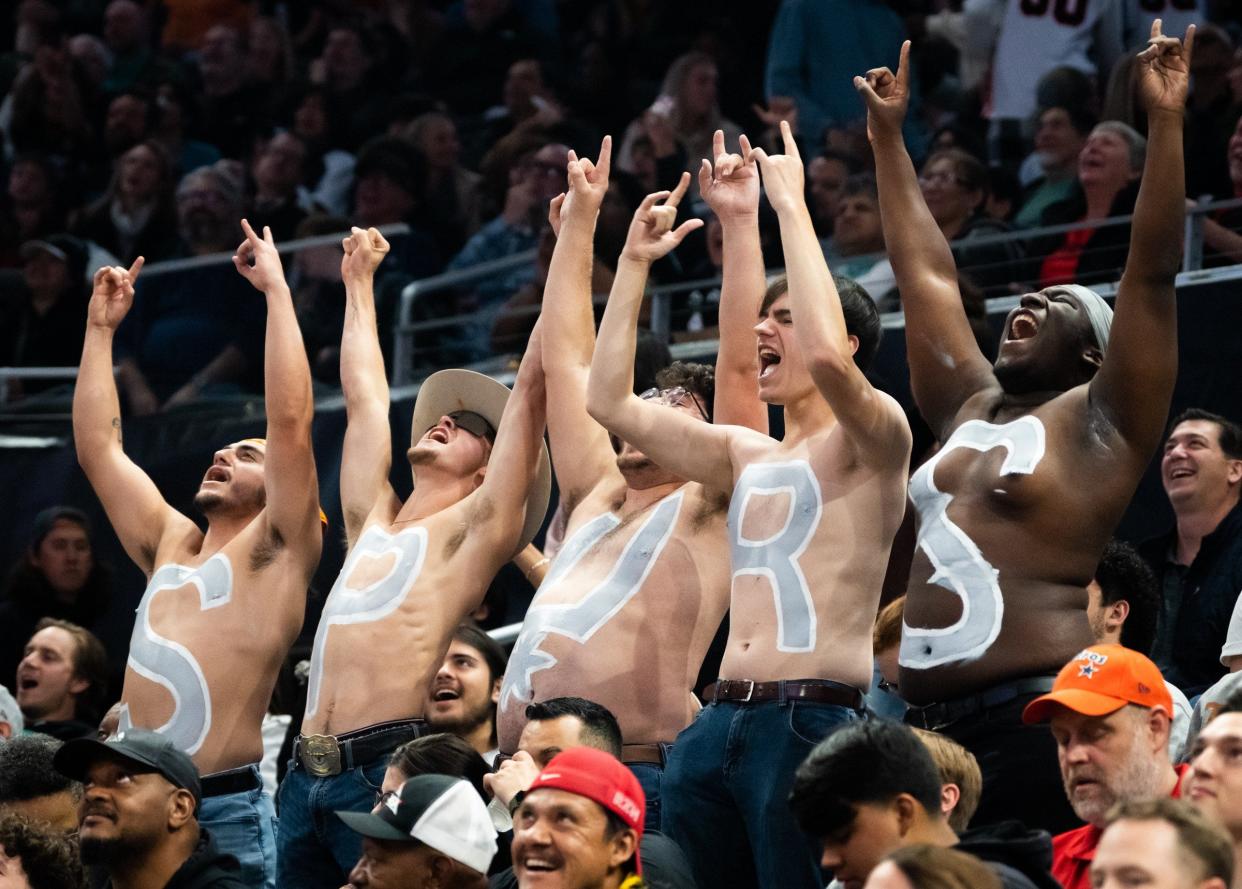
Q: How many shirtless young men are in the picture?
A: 5